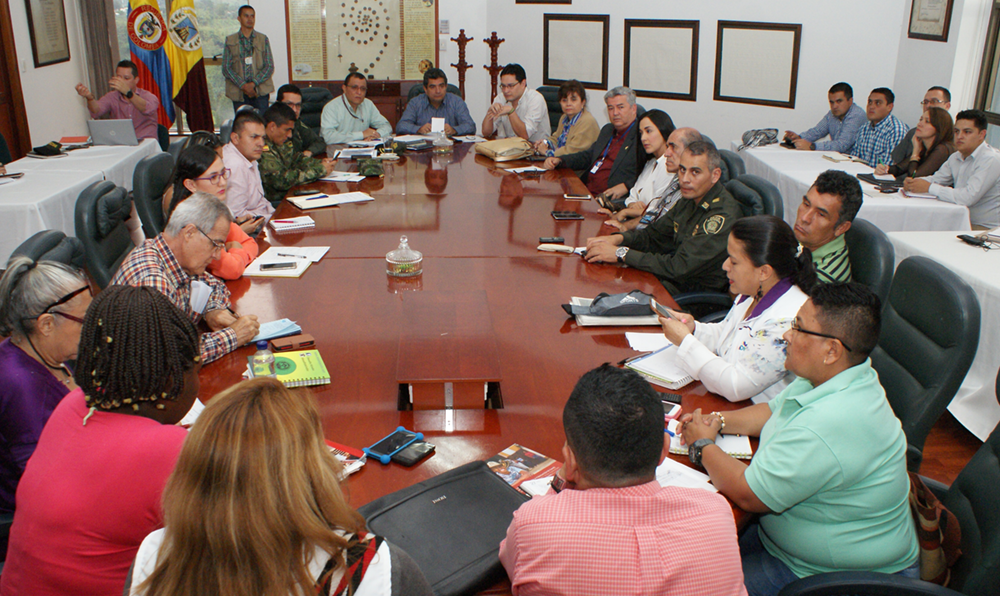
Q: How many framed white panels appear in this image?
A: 3